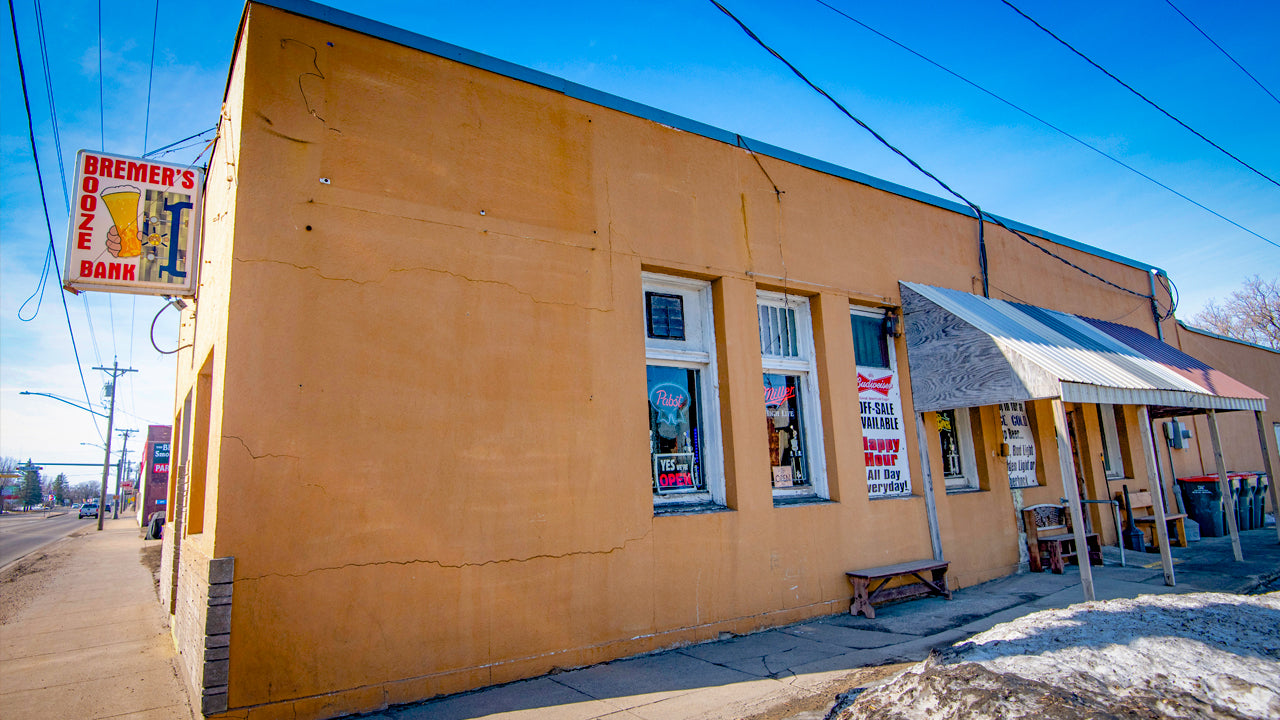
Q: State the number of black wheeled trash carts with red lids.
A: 3